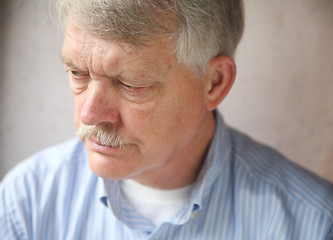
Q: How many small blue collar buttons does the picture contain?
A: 2